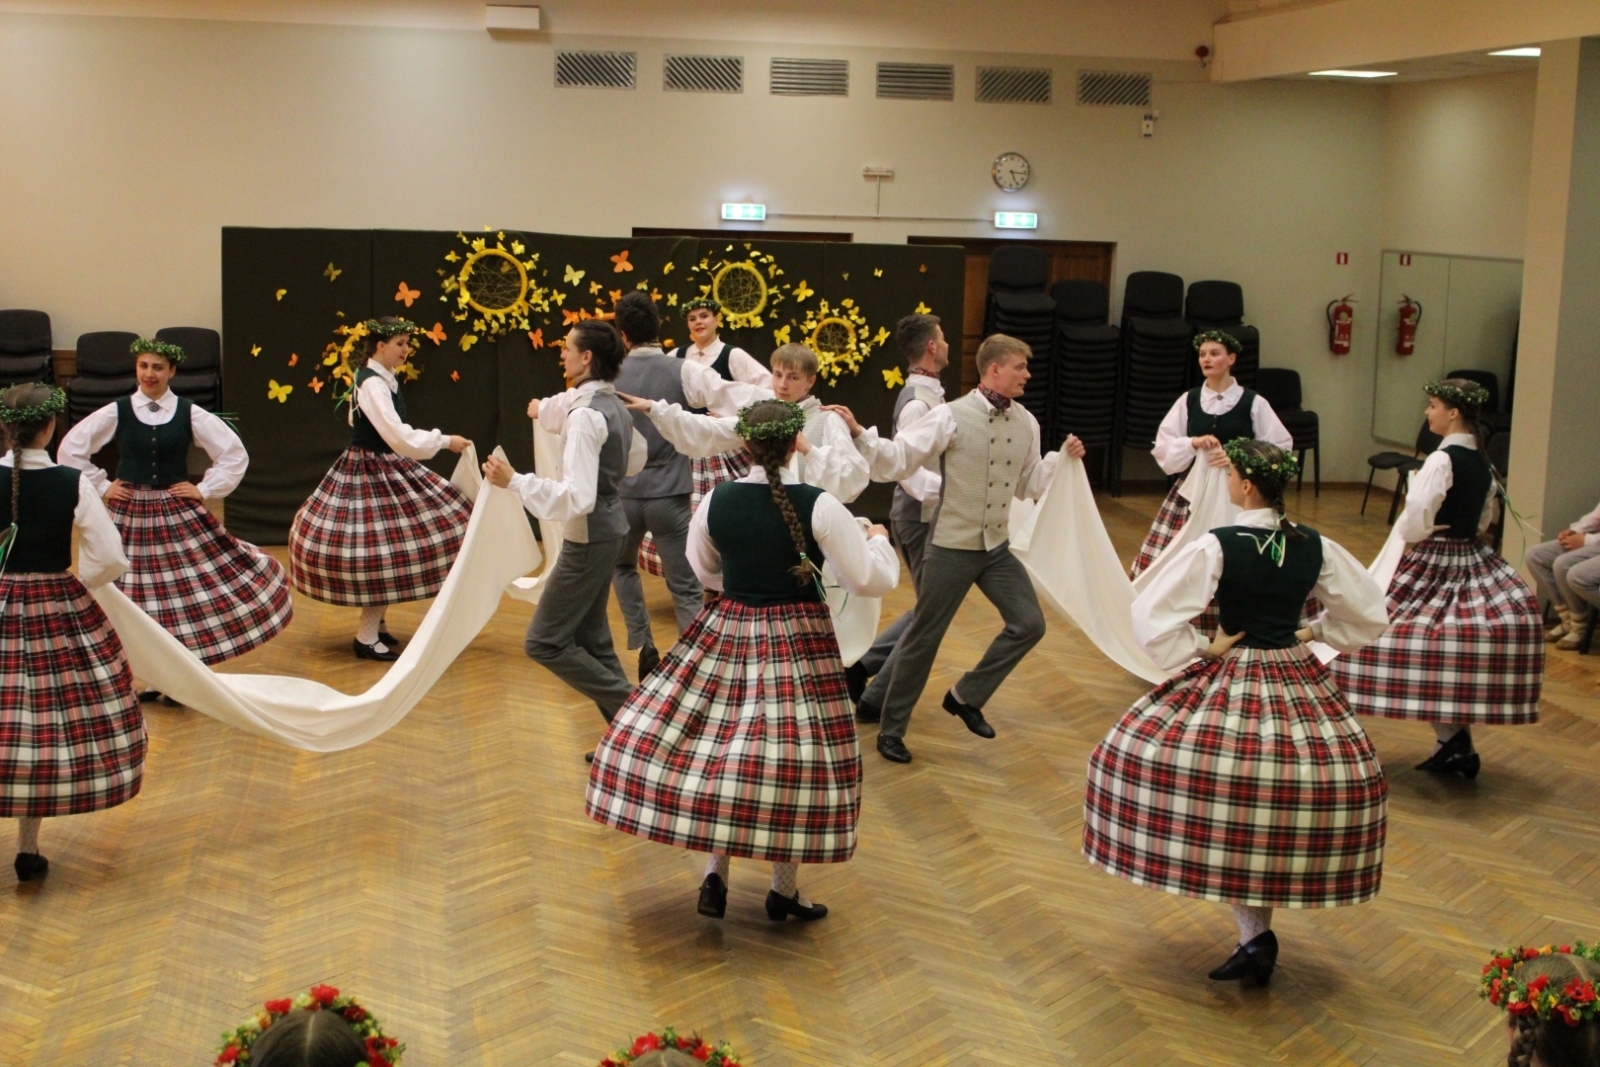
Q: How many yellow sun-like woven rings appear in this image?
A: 4